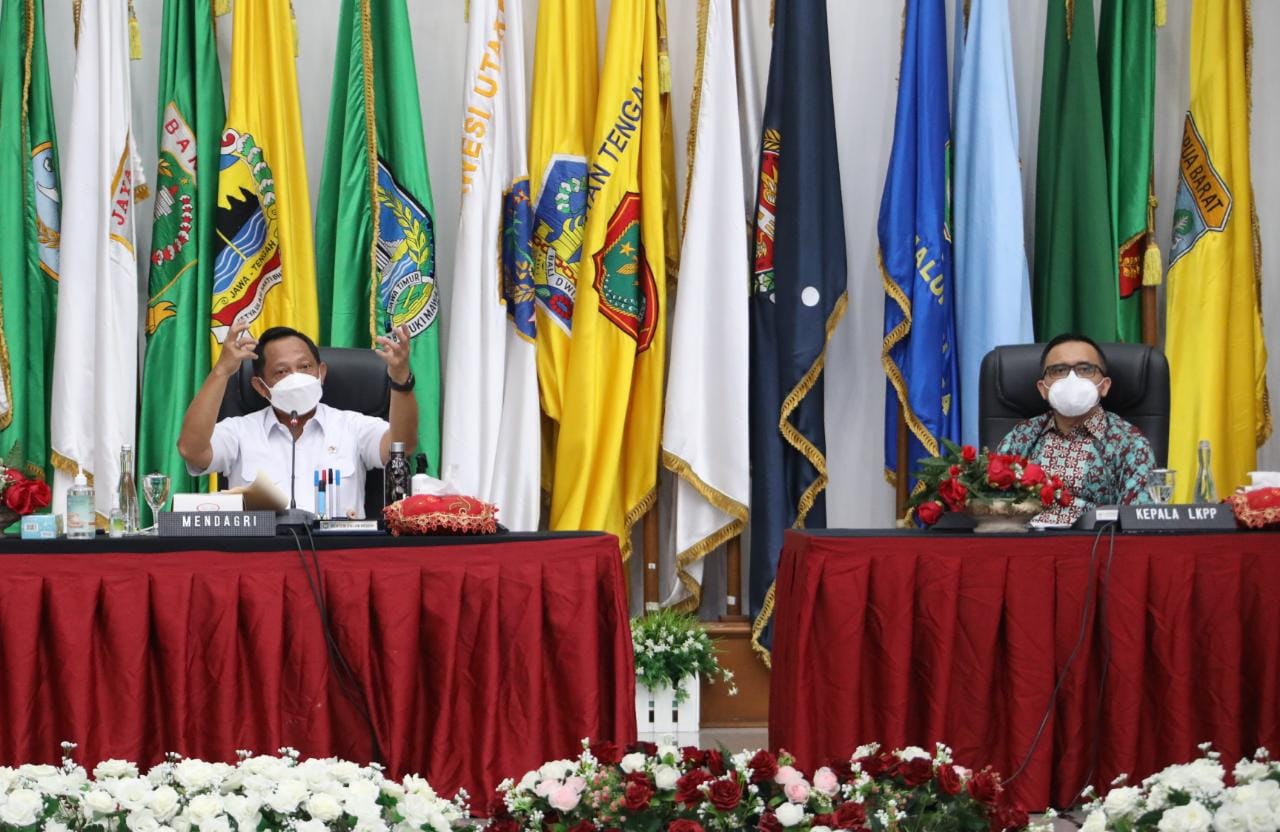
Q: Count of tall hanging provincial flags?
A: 15